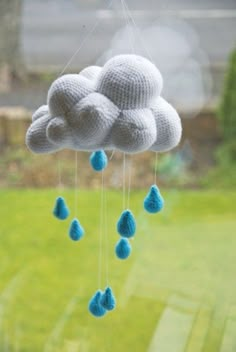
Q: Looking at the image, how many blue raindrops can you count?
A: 8